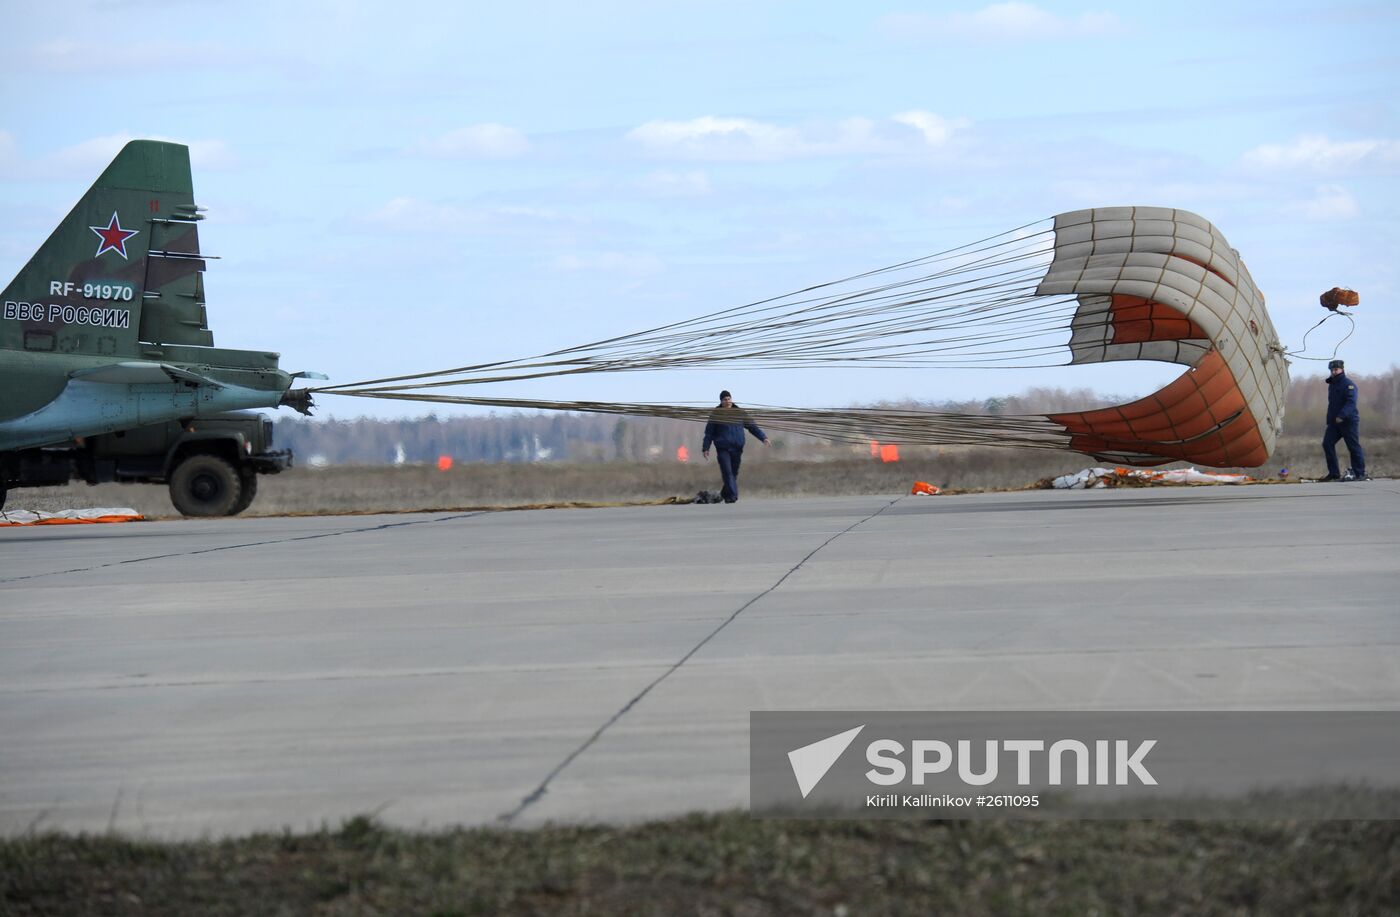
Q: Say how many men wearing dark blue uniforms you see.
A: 2